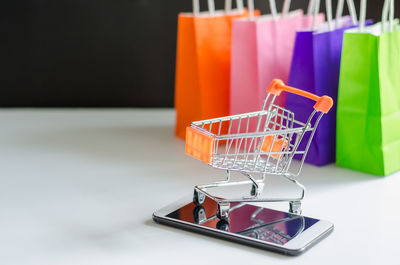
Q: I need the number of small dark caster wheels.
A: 4